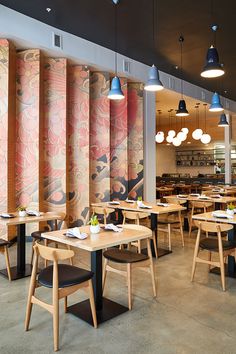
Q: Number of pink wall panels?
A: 7